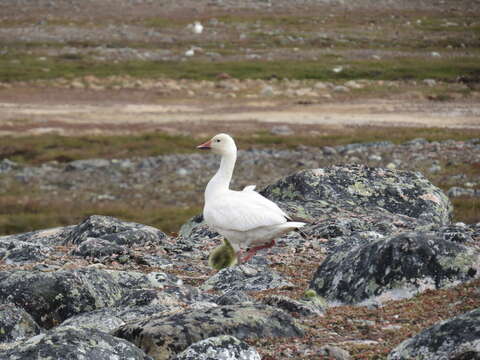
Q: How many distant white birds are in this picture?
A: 2